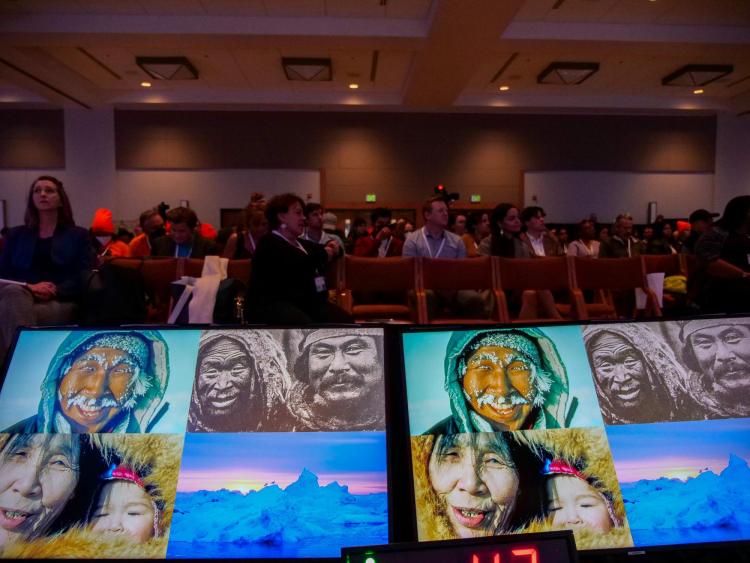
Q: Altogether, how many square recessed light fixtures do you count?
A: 4